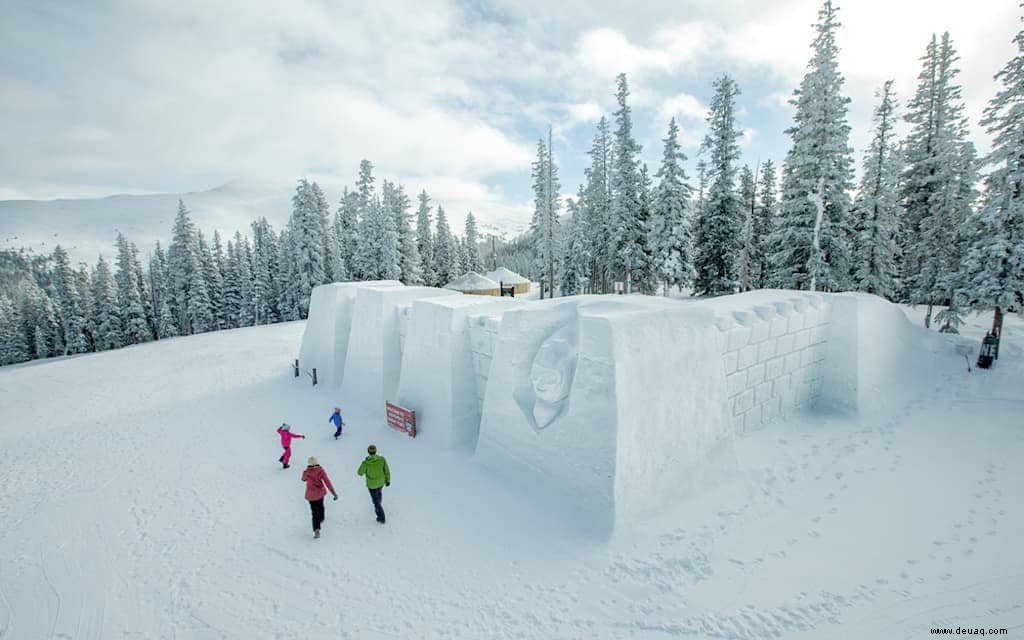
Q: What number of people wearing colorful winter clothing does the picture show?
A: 4